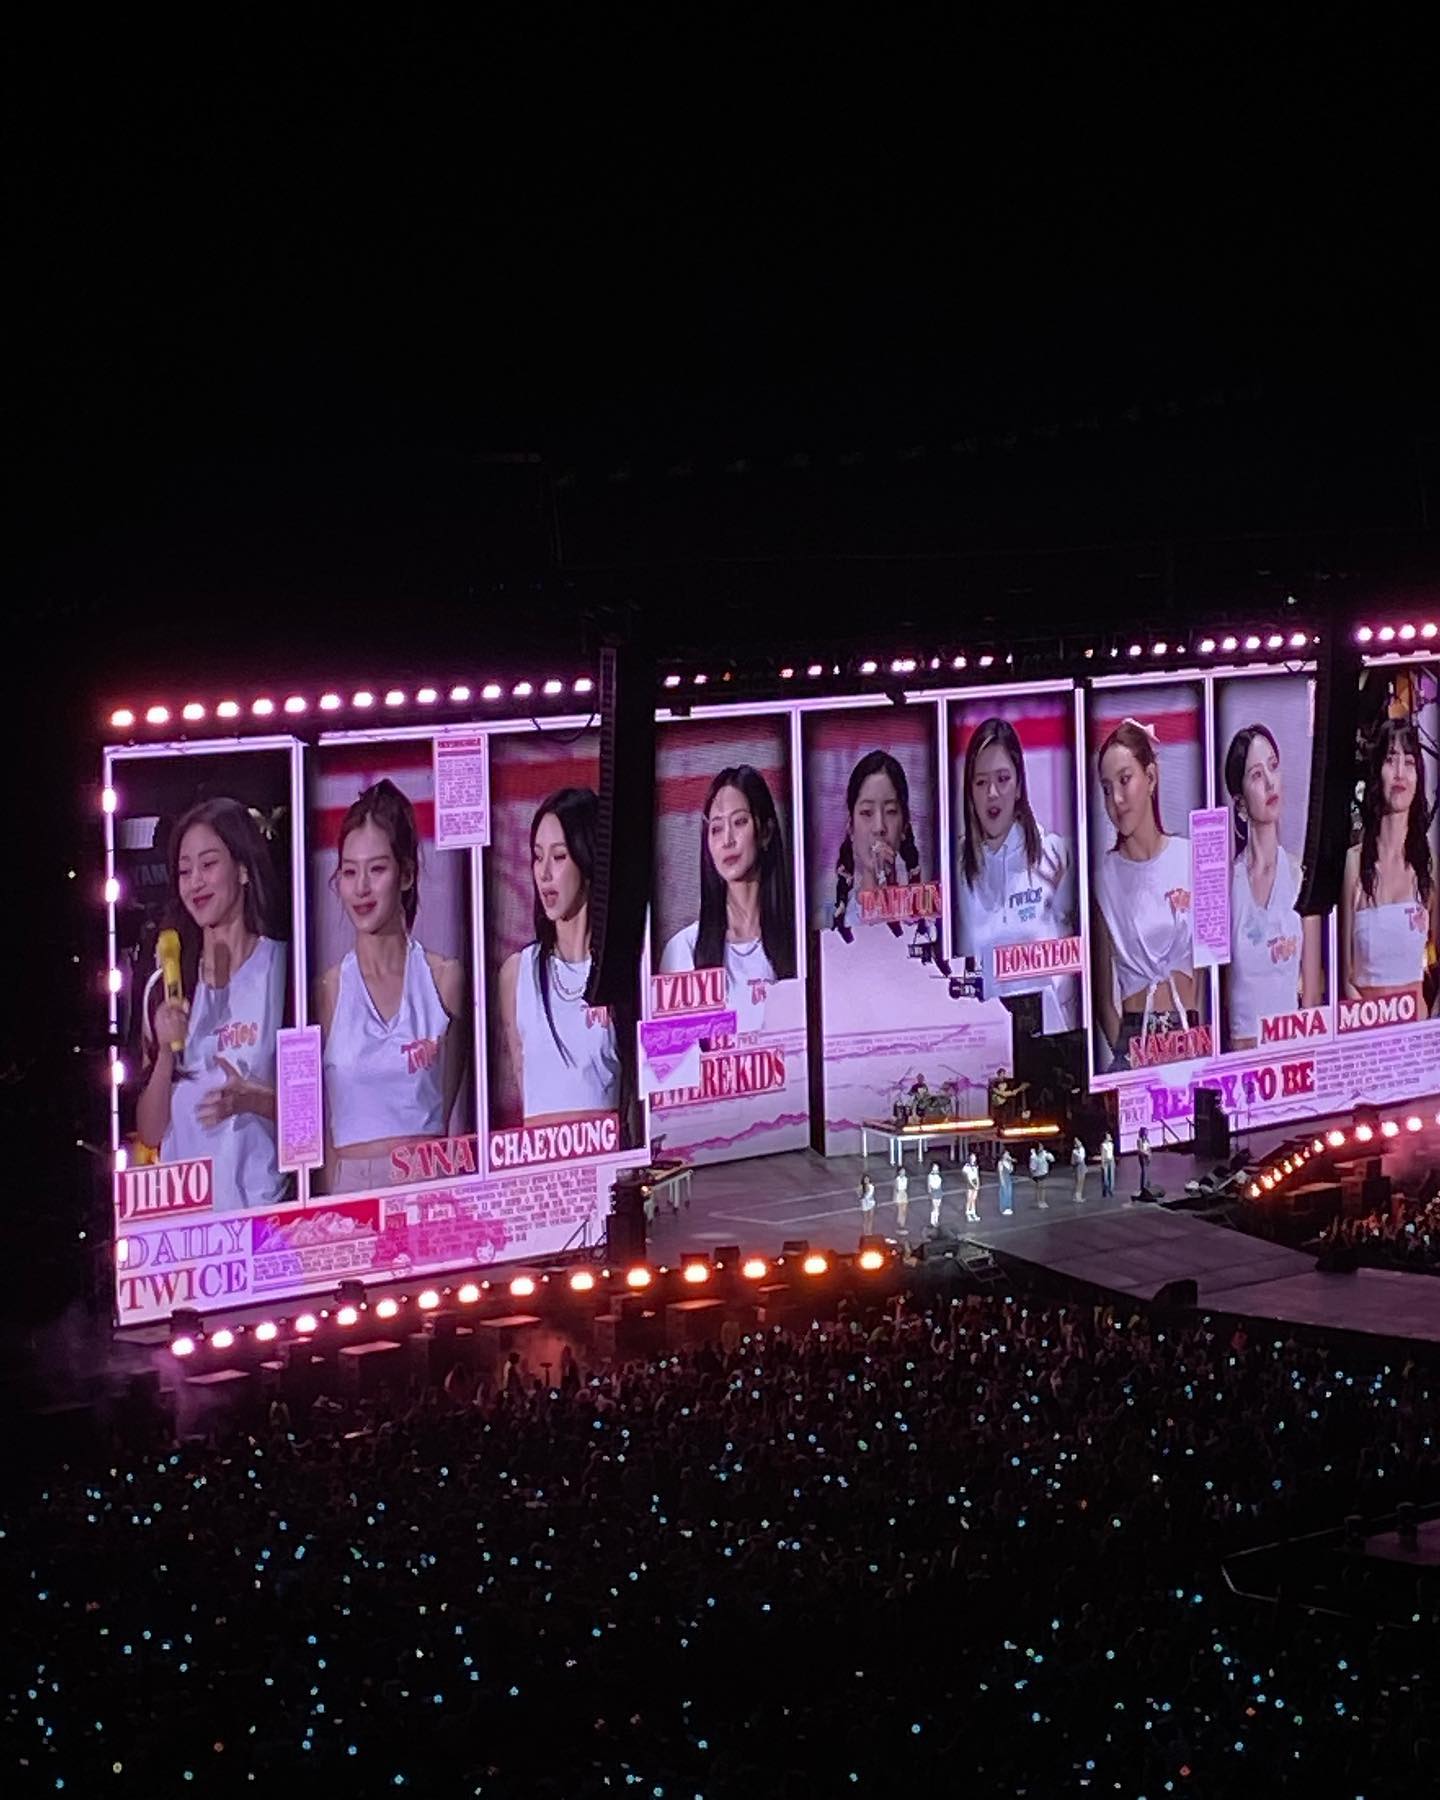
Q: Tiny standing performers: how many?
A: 9